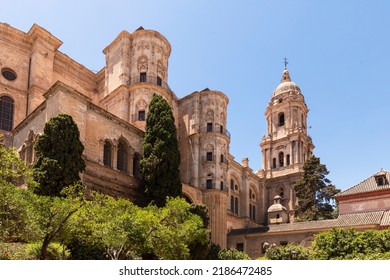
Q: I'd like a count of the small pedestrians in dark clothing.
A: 0